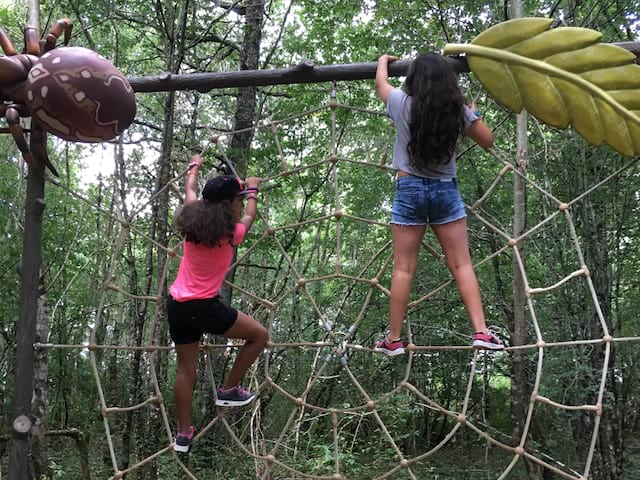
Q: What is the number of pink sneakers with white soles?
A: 2